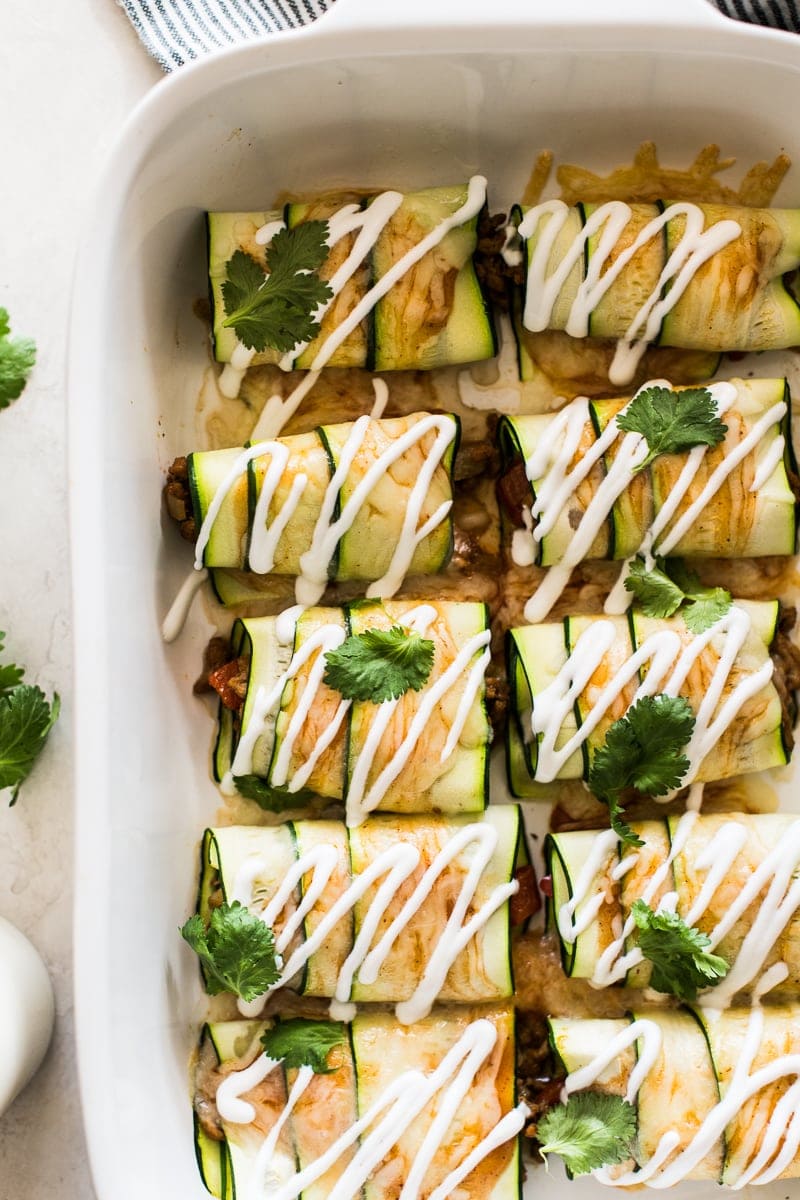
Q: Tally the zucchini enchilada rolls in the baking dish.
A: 10